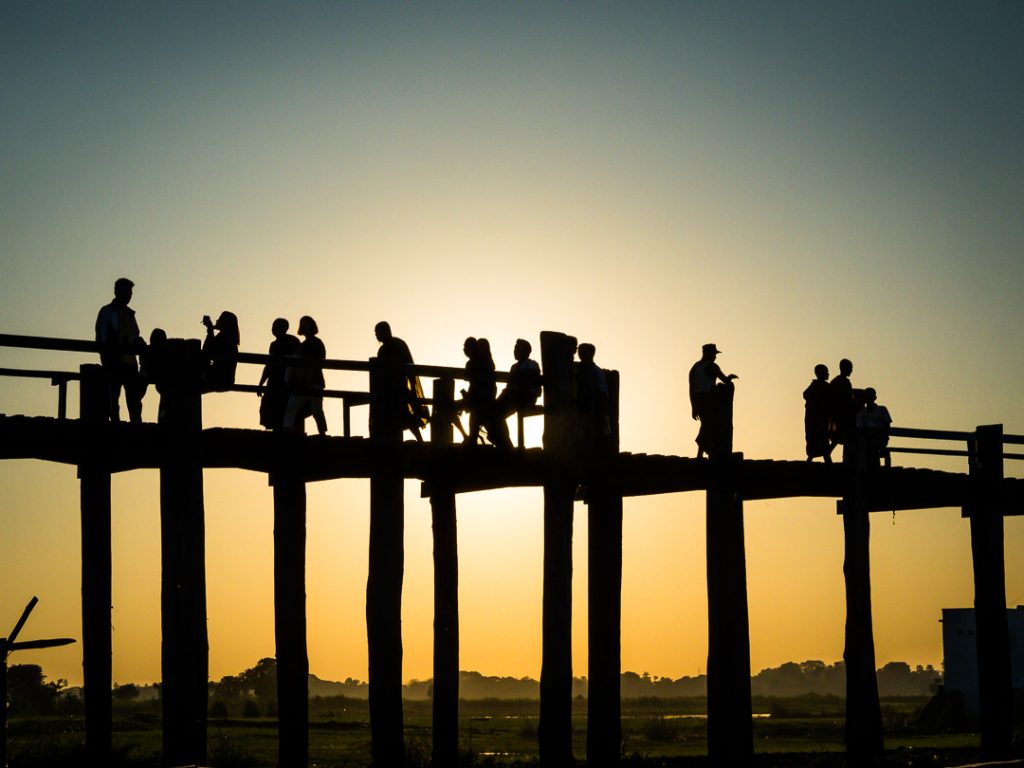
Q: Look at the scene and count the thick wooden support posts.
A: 10